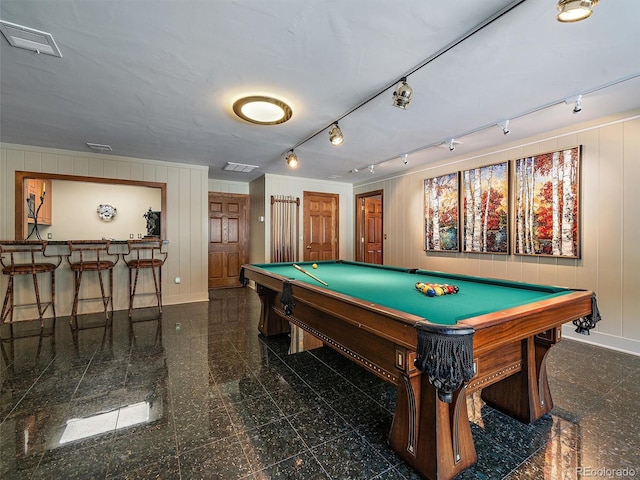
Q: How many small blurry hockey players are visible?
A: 0